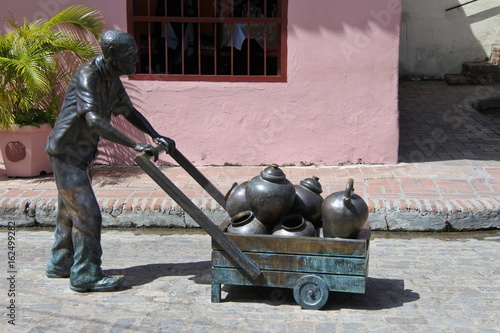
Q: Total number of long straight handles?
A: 2